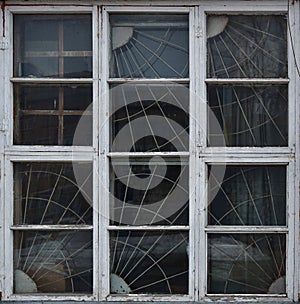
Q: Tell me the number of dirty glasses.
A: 12